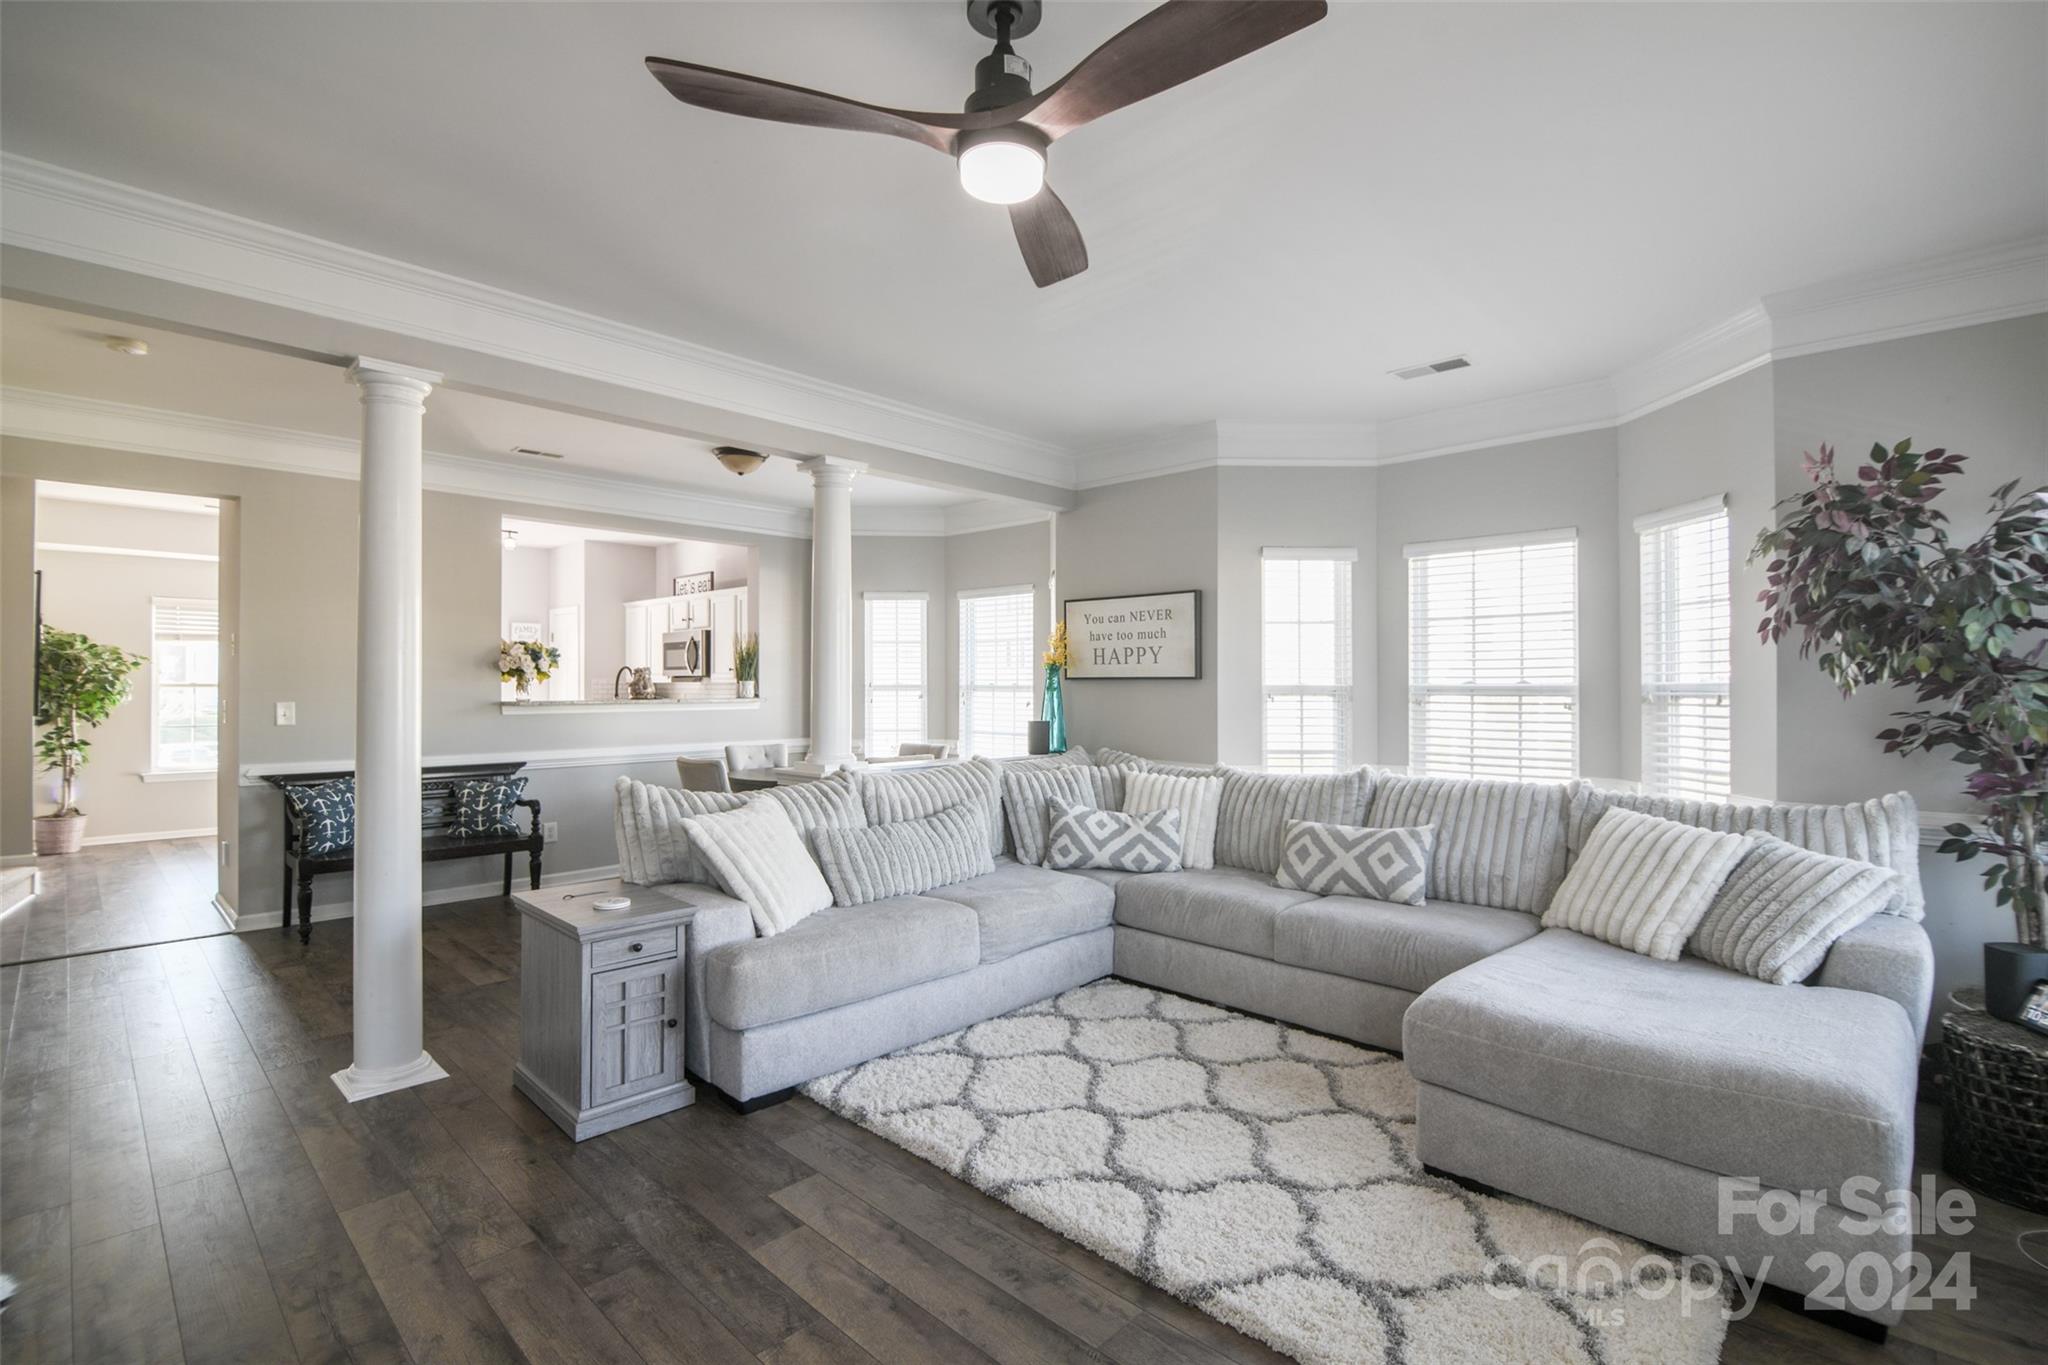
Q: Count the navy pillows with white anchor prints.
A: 2